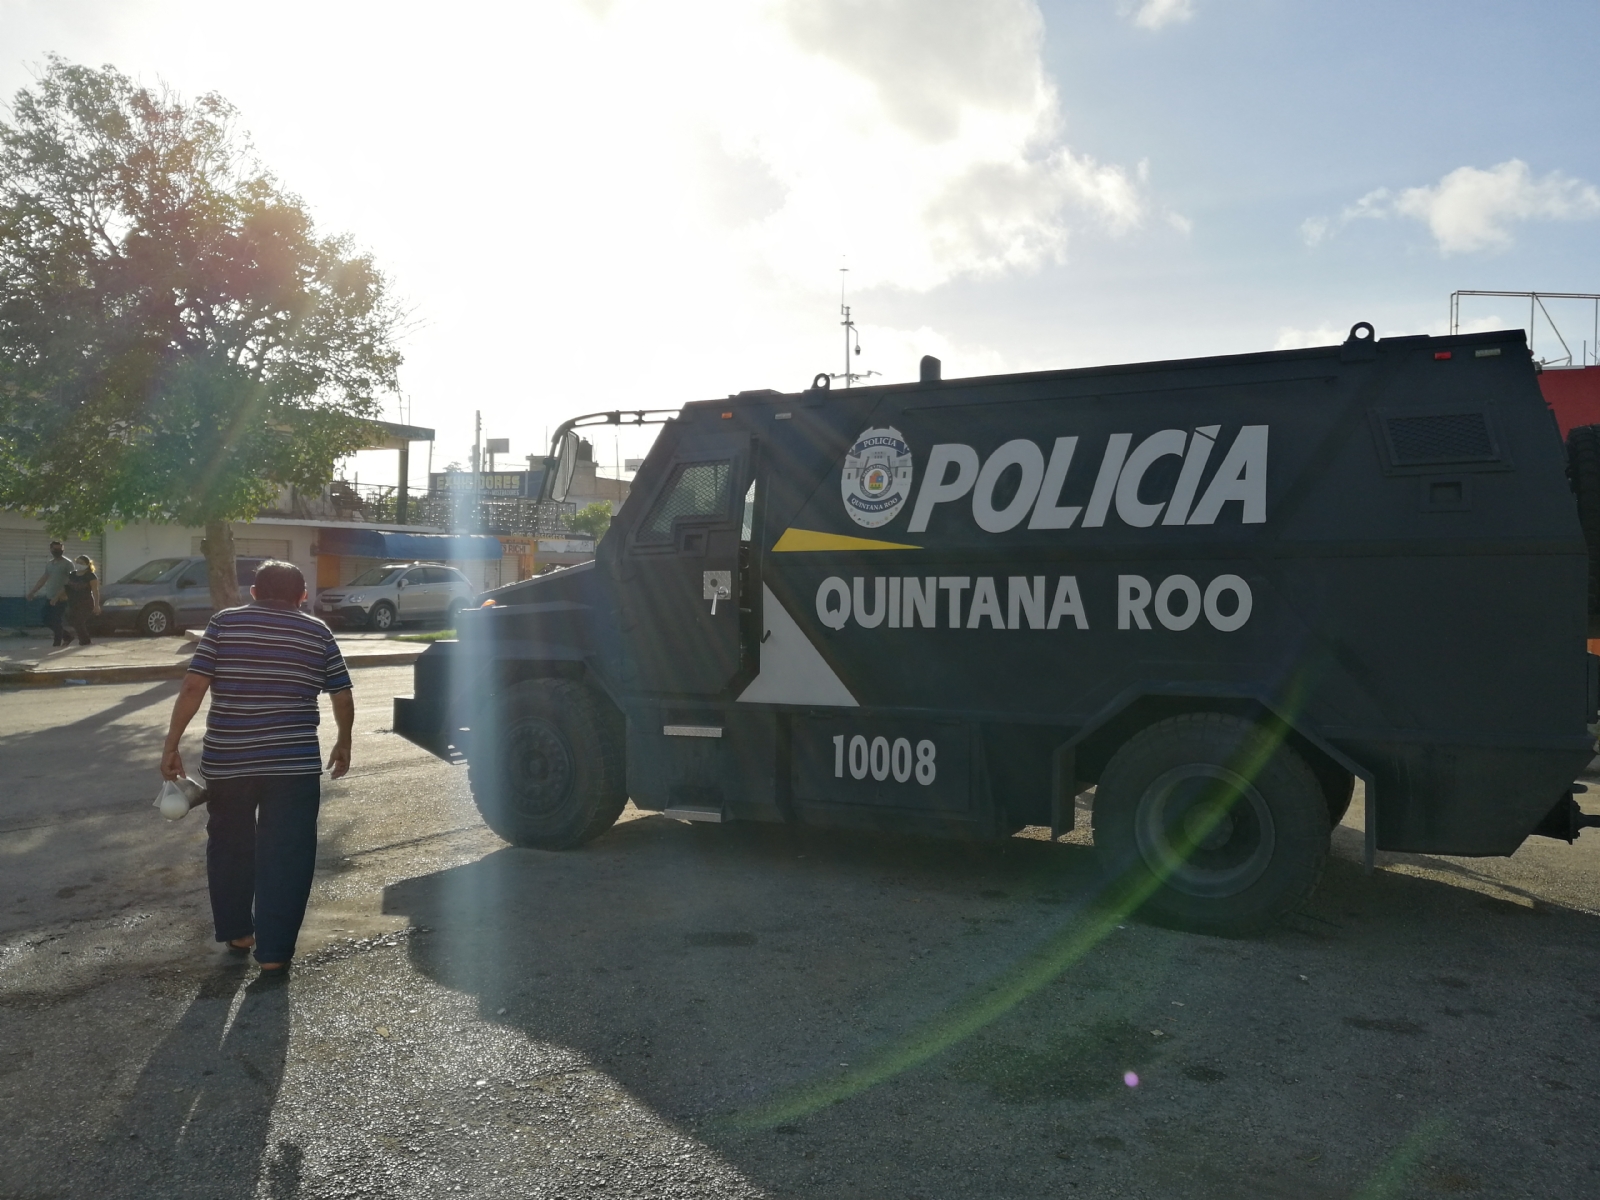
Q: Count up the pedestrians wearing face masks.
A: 2